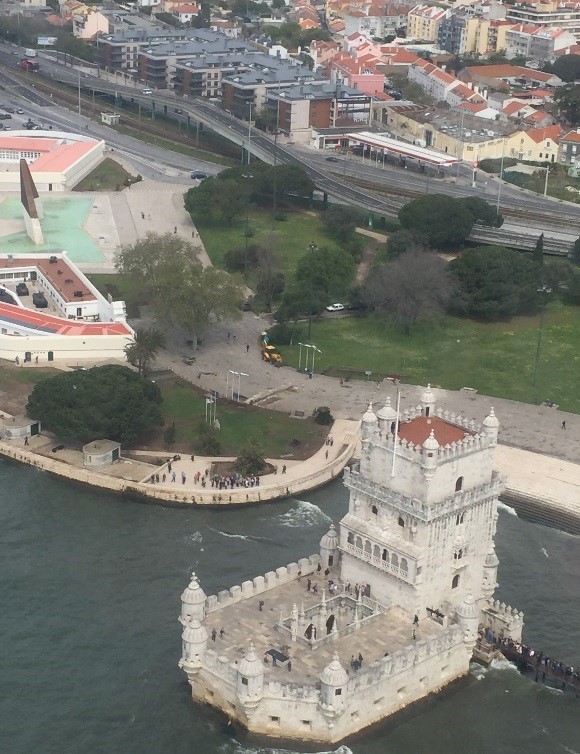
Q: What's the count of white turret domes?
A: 12